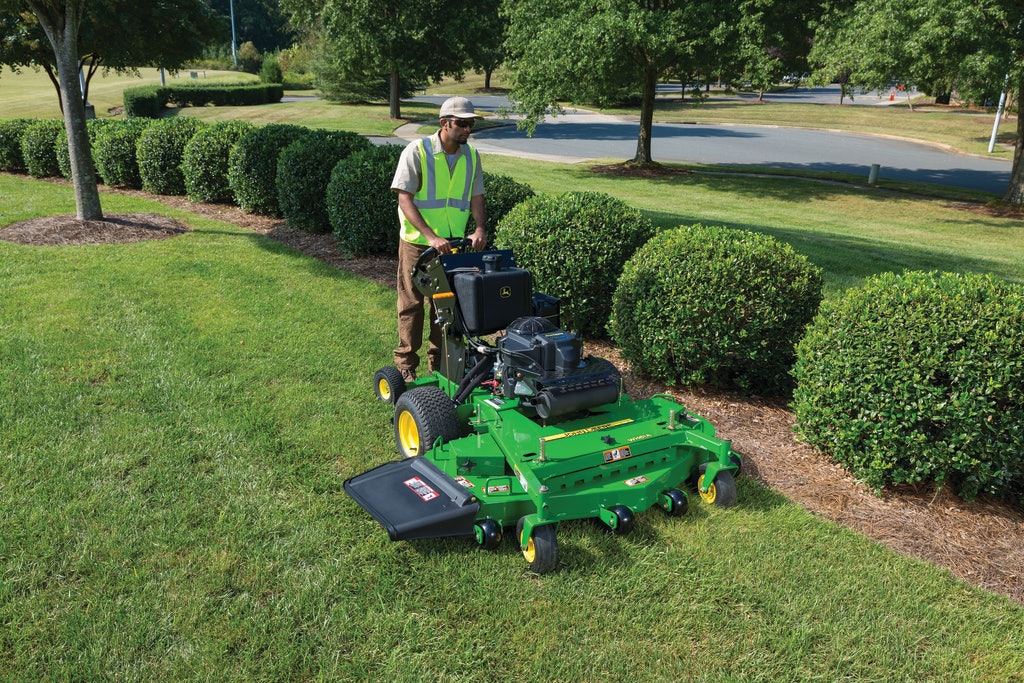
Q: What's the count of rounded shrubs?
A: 13